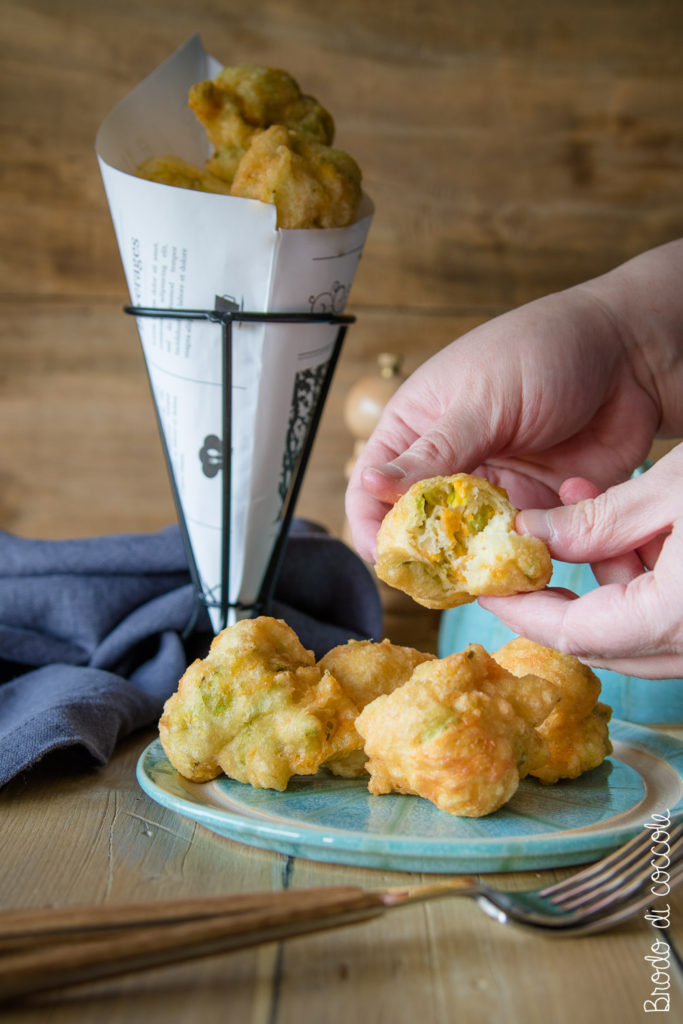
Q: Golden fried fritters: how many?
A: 8